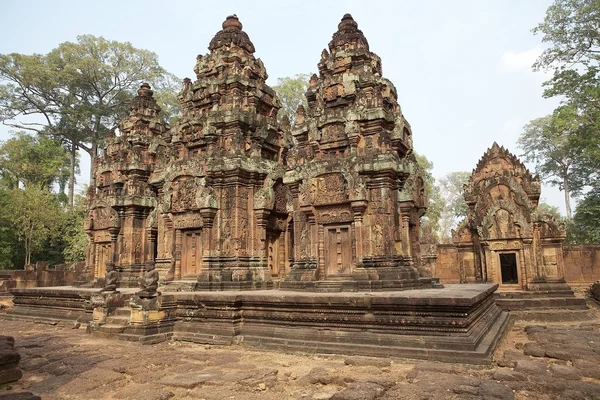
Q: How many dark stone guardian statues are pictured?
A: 2